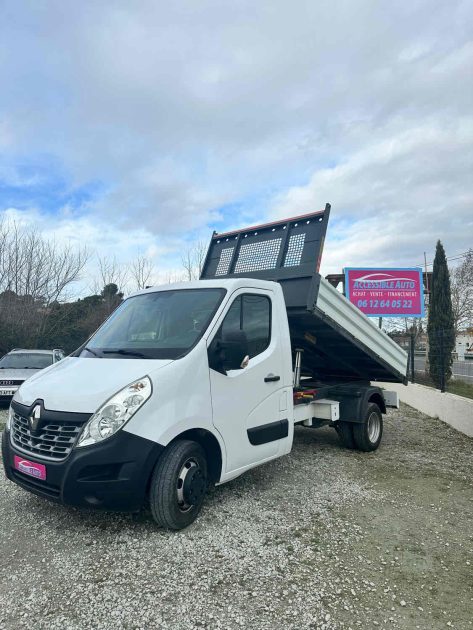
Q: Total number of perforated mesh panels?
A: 3